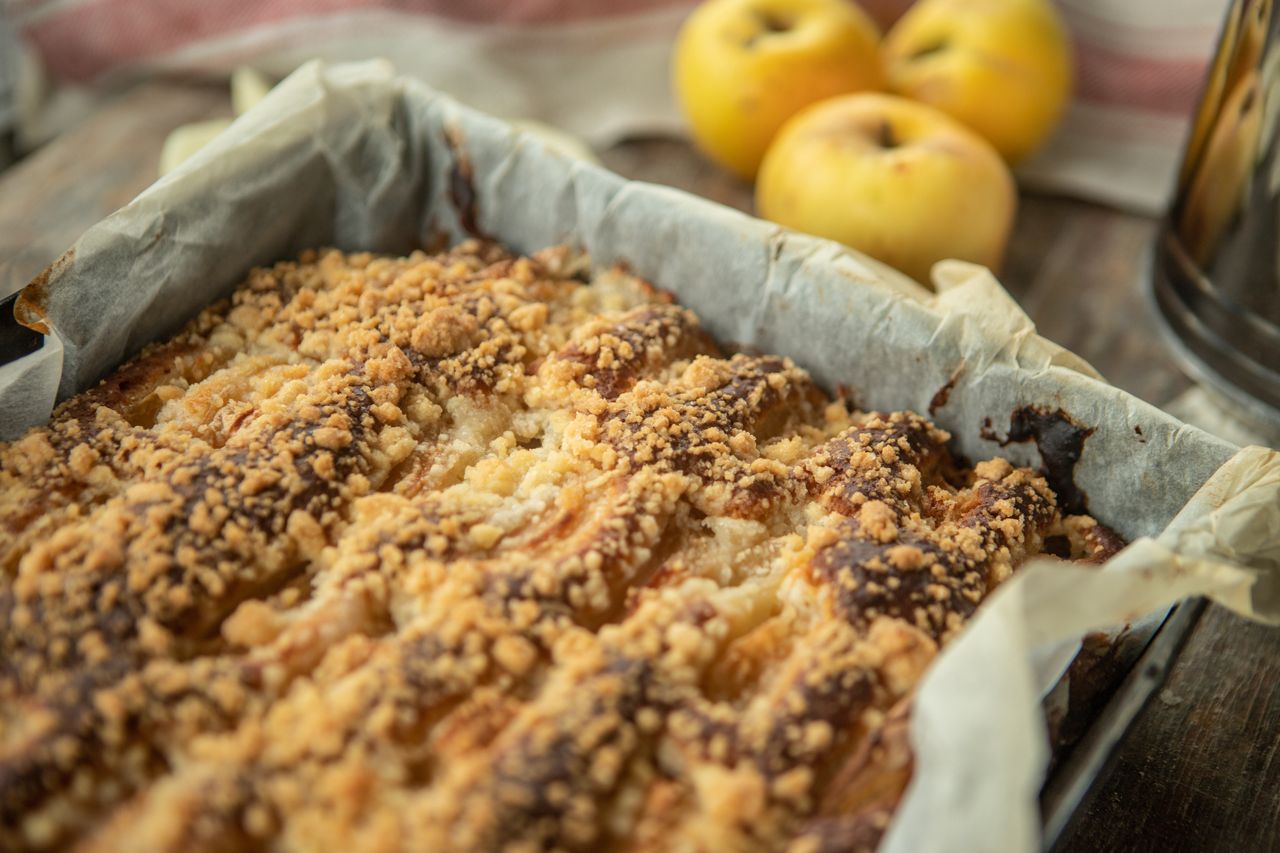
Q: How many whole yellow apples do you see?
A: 3